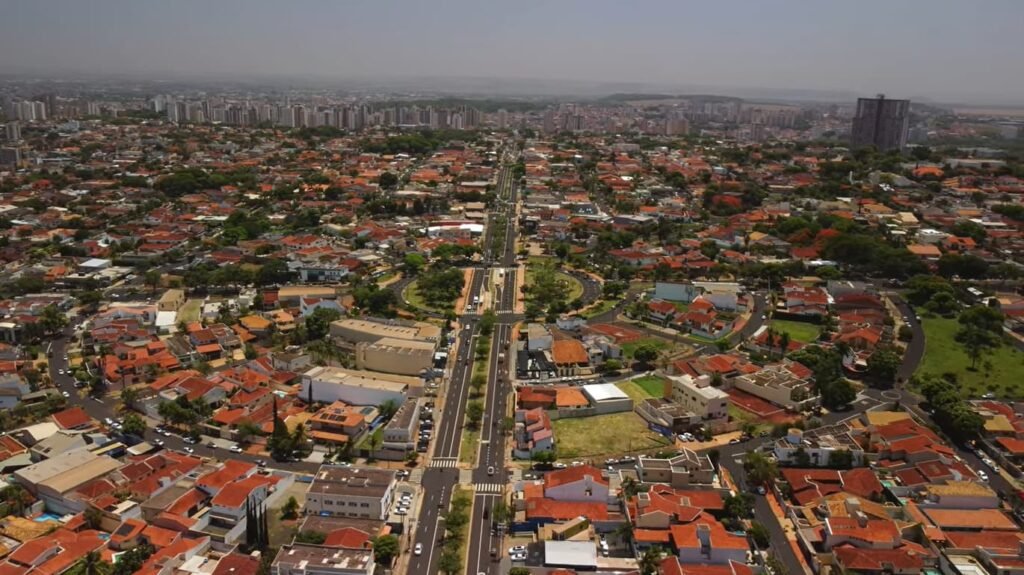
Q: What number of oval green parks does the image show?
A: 2